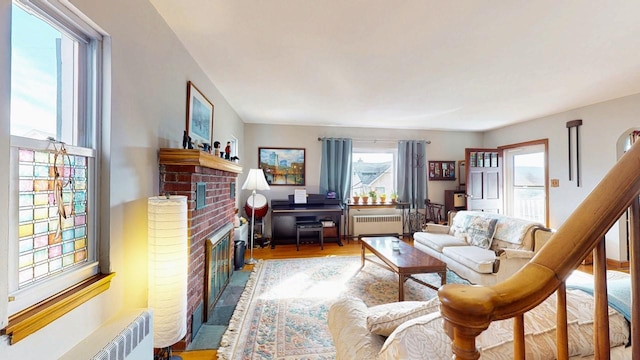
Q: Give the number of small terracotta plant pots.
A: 5